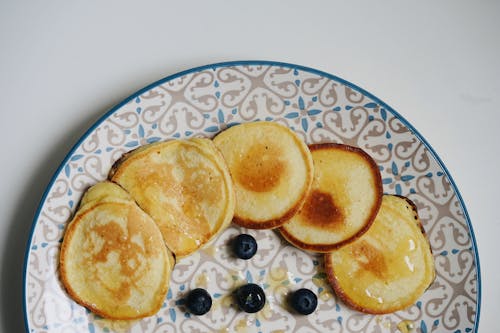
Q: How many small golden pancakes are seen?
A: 5